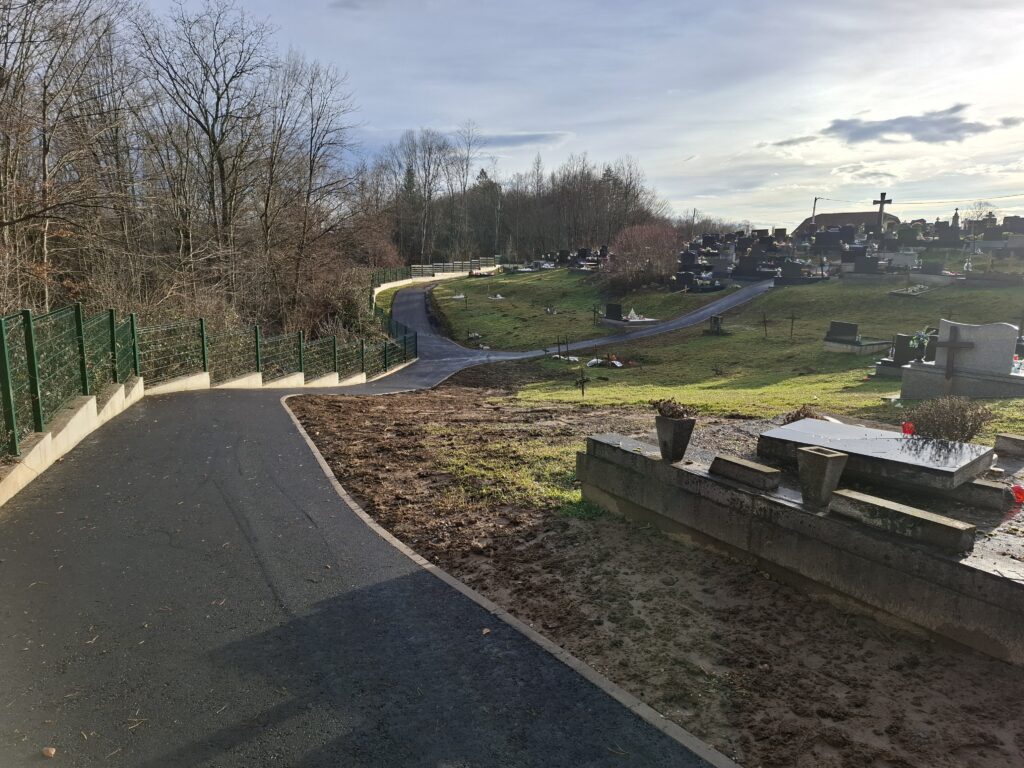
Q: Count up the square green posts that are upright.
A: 13